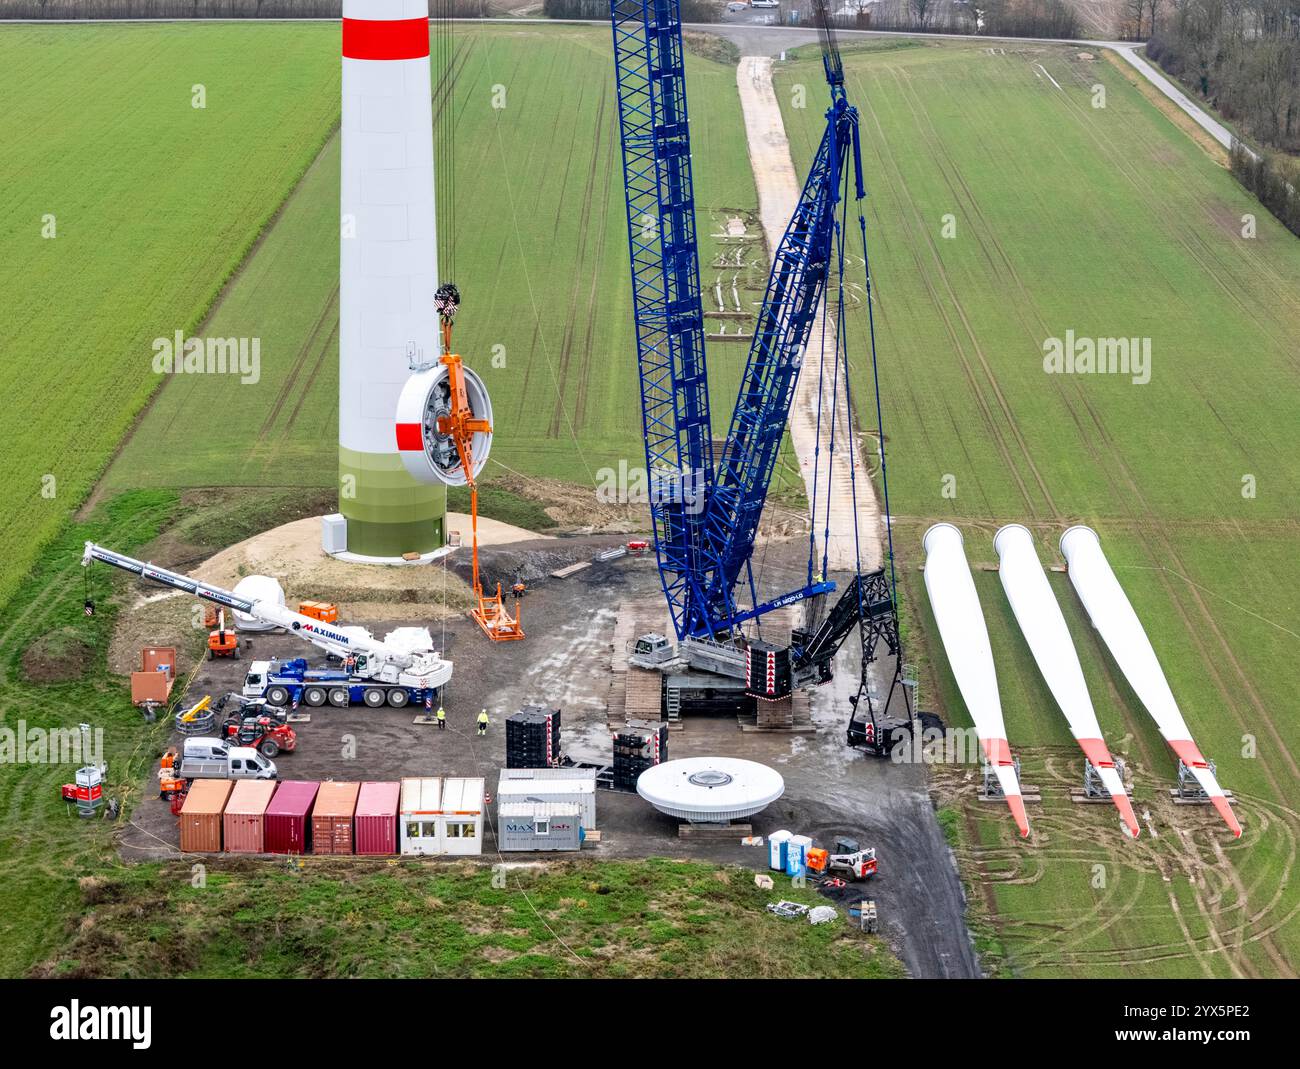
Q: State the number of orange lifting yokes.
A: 1